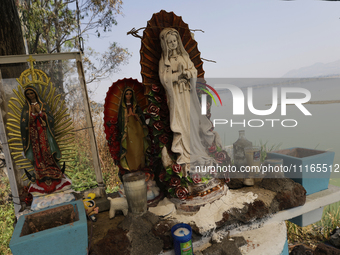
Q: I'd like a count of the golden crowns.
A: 1